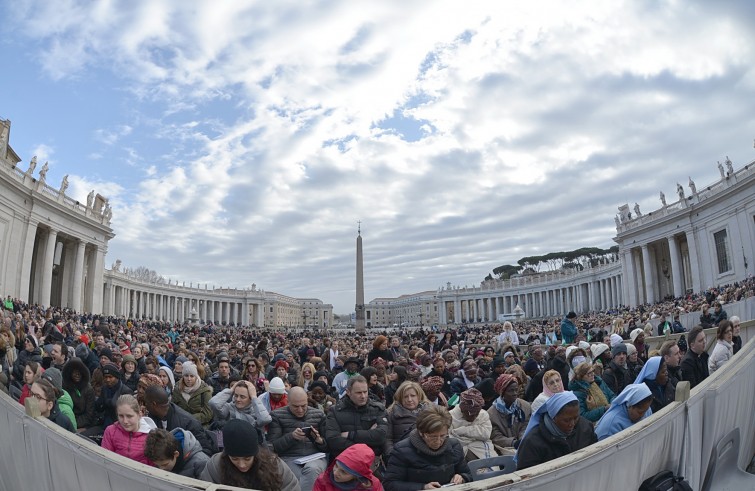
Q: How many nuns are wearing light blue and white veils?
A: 3